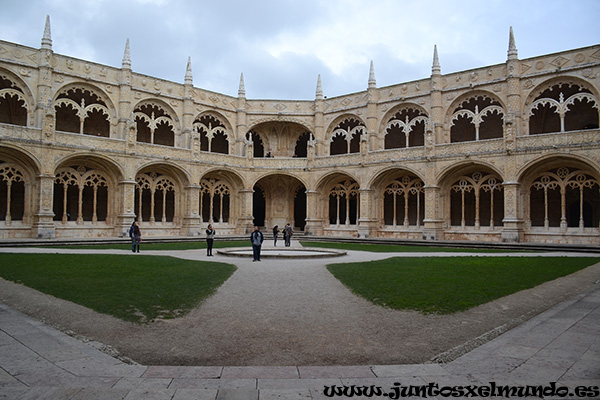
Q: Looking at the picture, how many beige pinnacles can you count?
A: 8